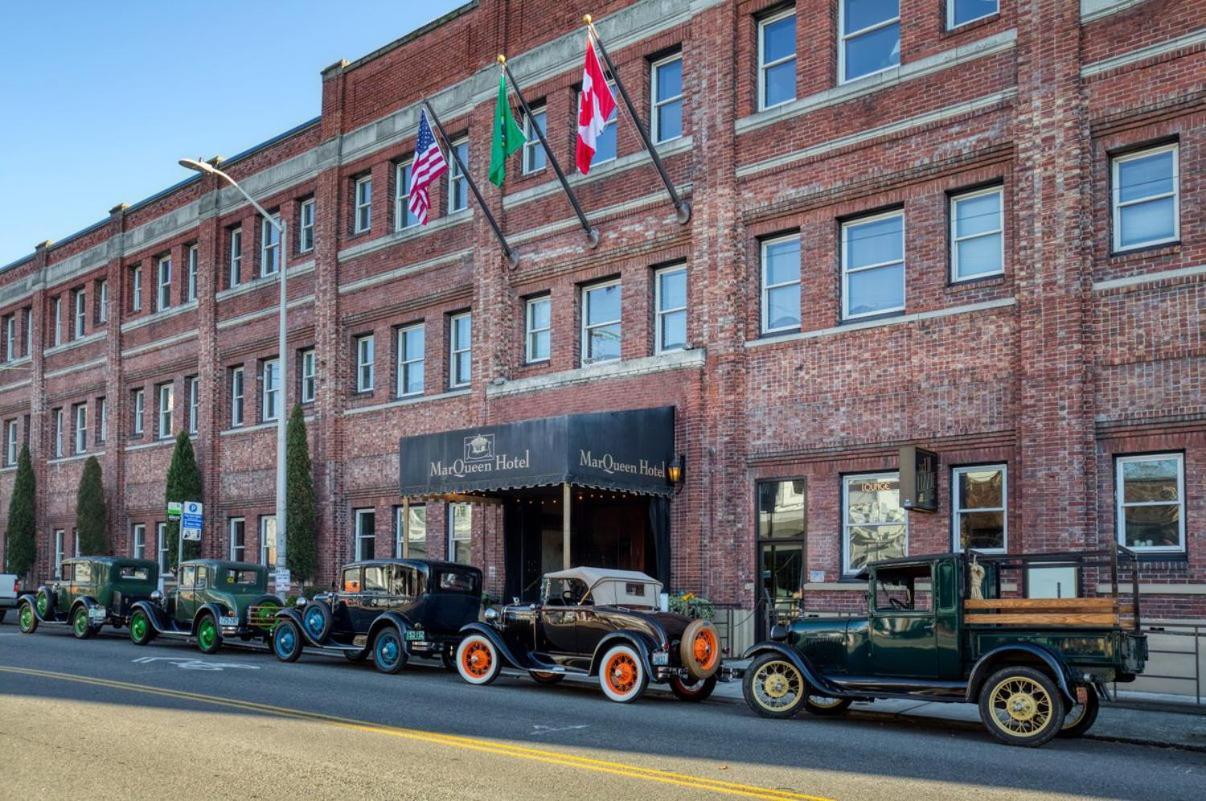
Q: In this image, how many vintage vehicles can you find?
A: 5